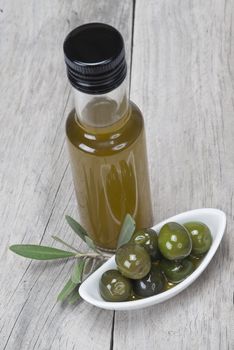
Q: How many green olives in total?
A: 7